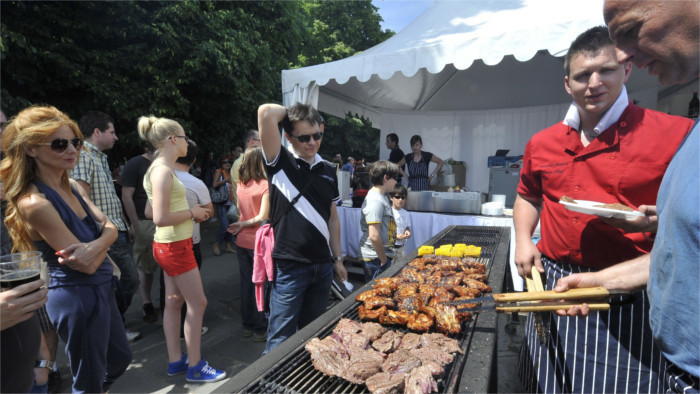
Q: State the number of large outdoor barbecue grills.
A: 1